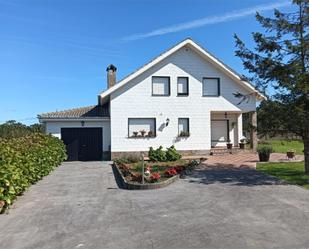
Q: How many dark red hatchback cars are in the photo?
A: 0